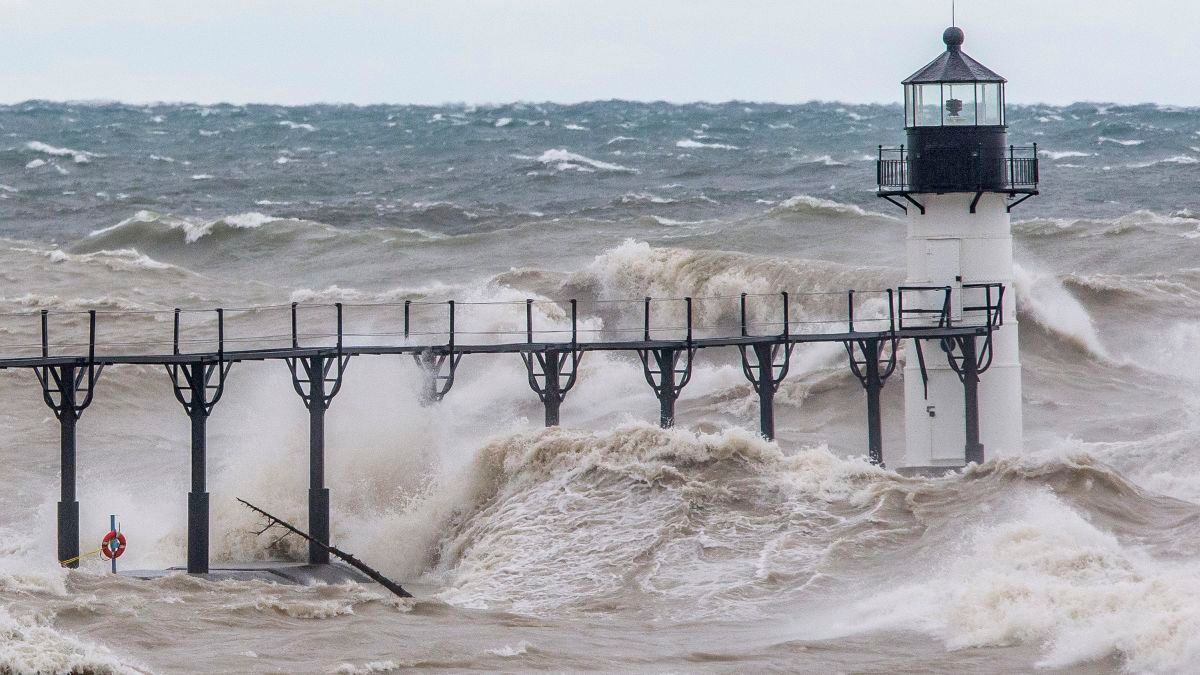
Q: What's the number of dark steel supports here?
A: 9